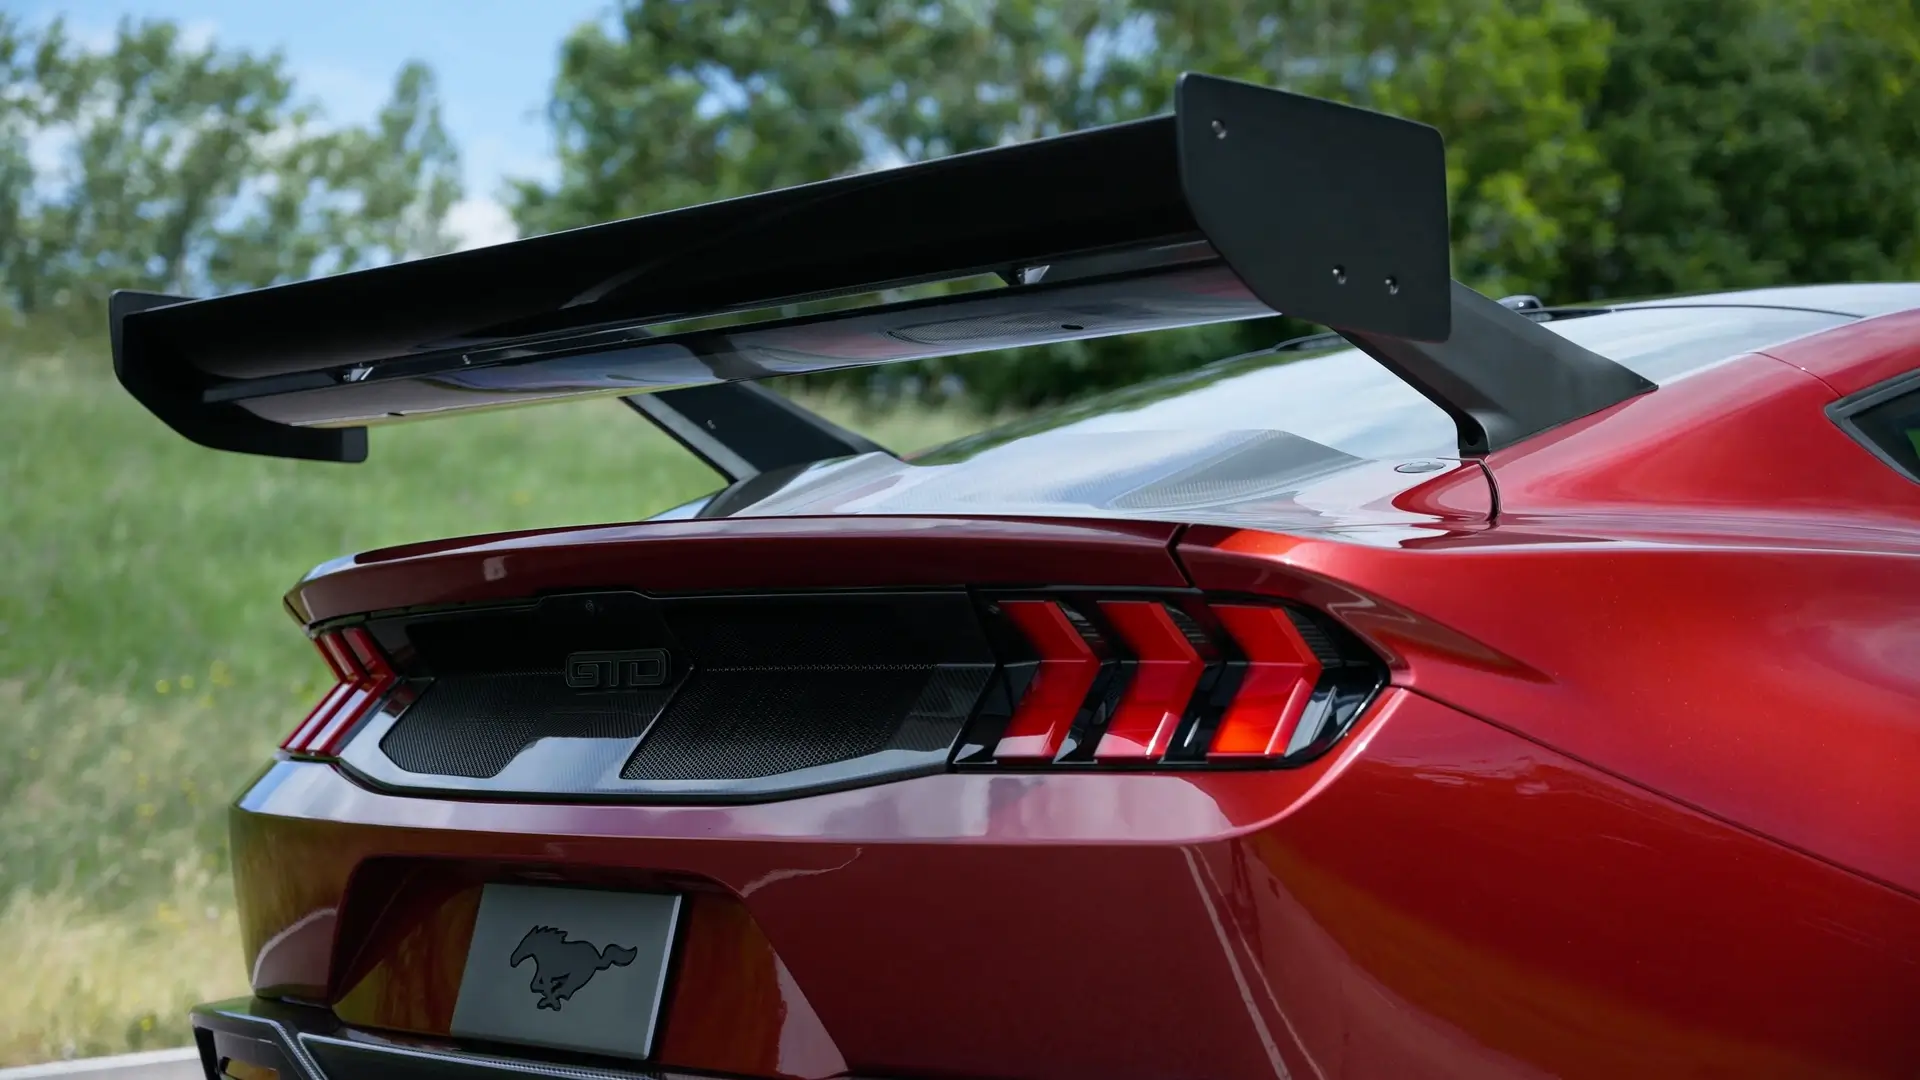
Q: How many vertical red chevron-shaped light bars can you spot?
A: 6